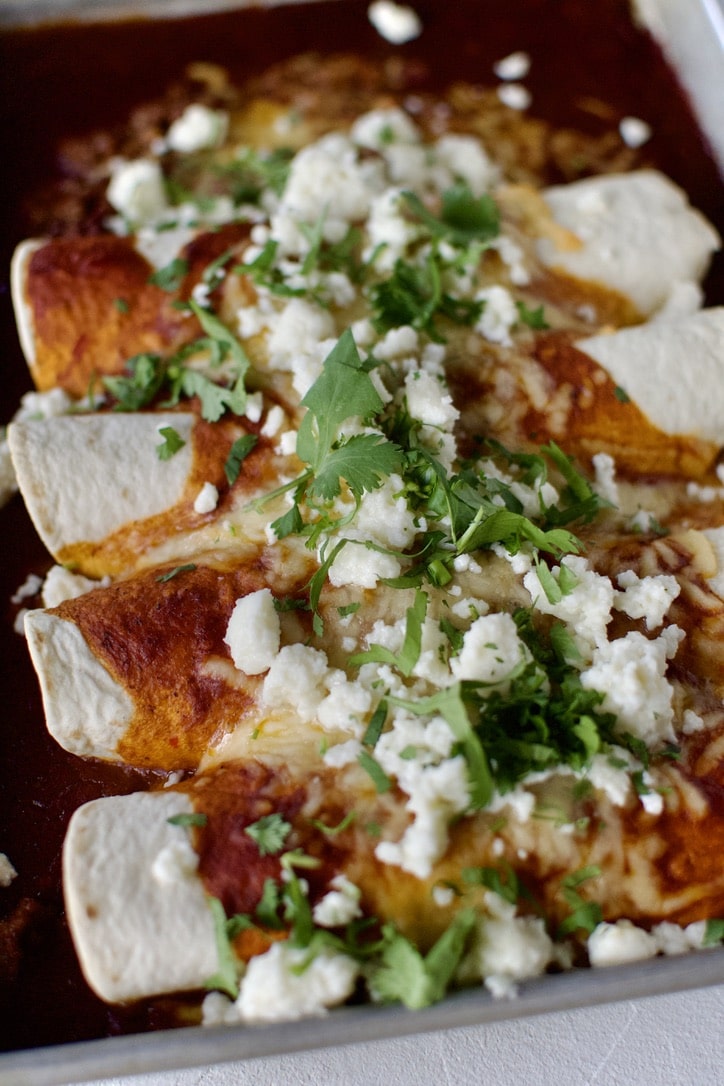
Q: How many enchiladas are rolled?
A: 4